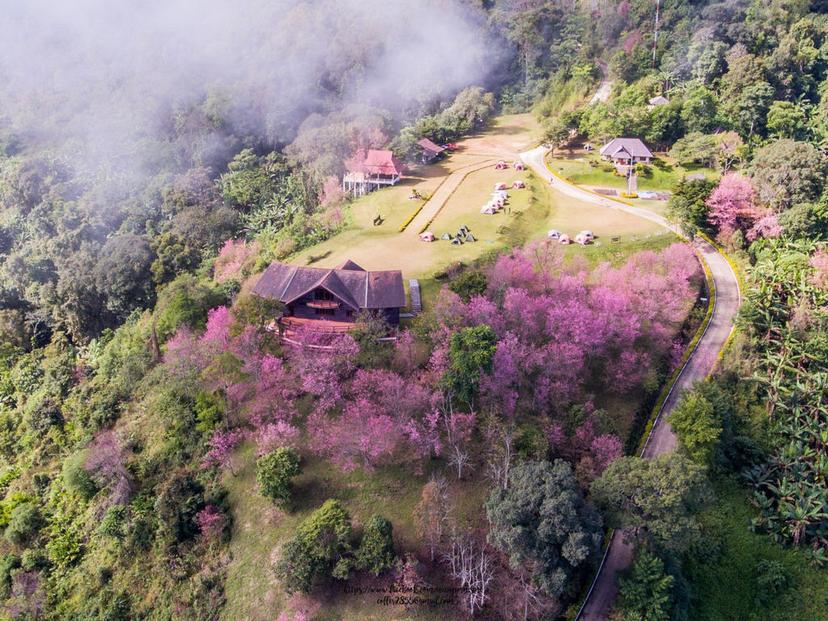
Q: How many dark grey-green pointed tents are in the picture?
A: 5